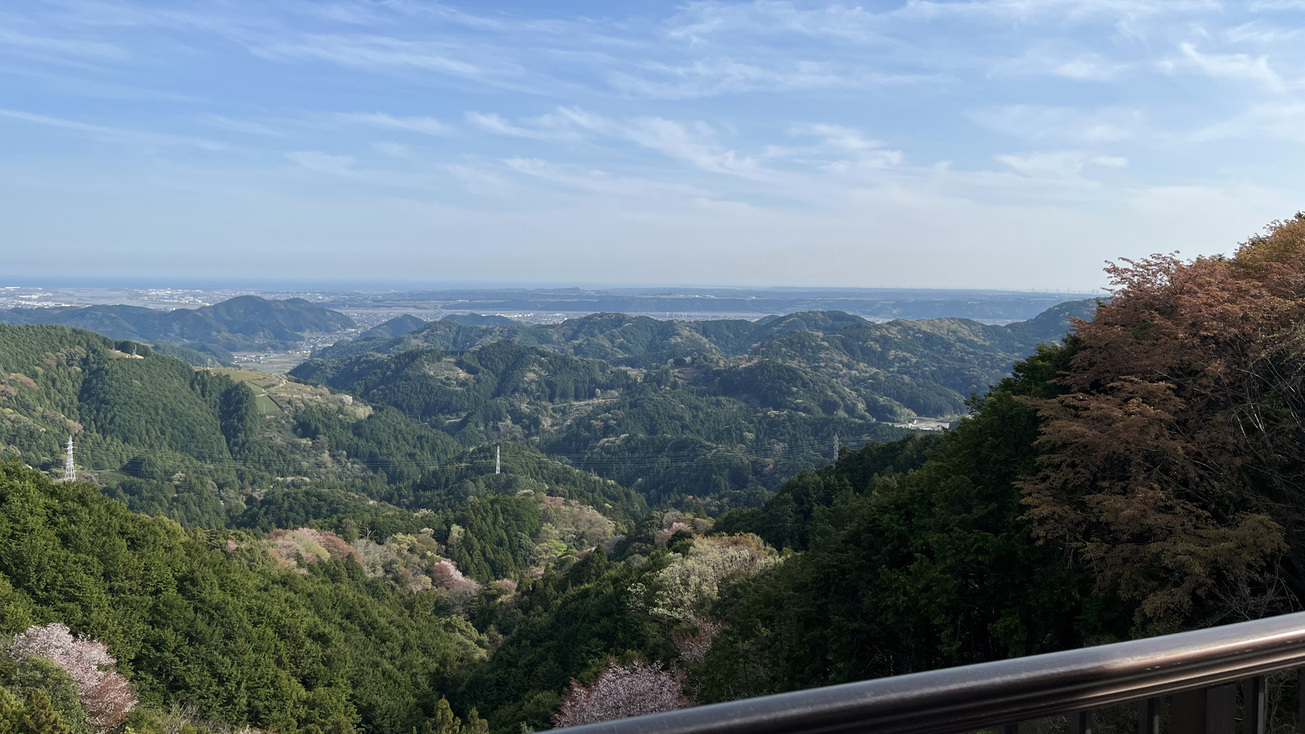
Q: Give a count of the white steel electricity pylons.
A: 3